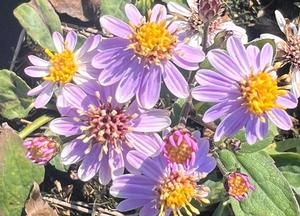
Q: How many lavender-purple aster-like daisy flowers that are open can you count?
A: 5